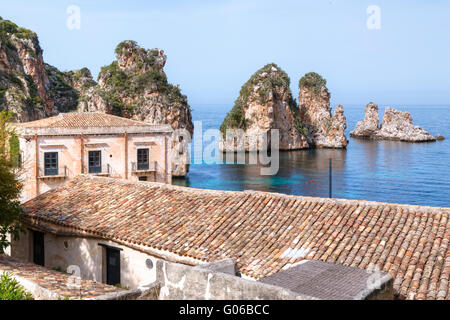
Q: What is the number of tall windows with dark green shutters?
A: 3